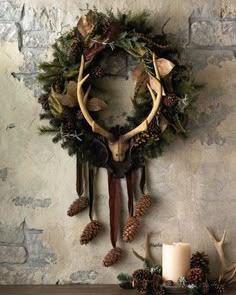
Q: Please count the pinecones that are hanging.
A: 5